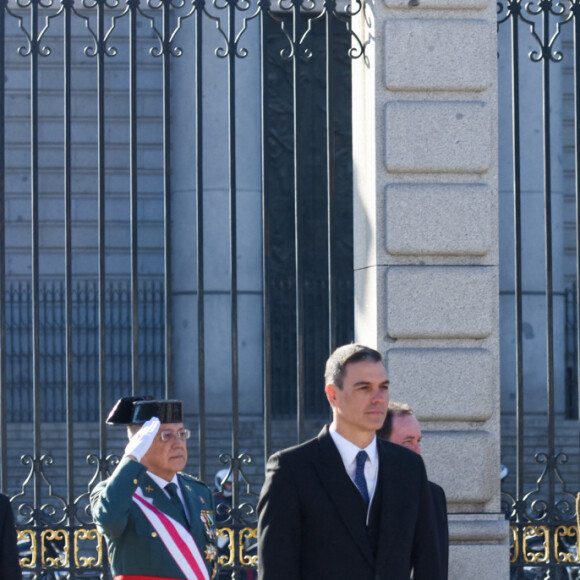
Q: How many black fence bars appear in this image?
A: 14